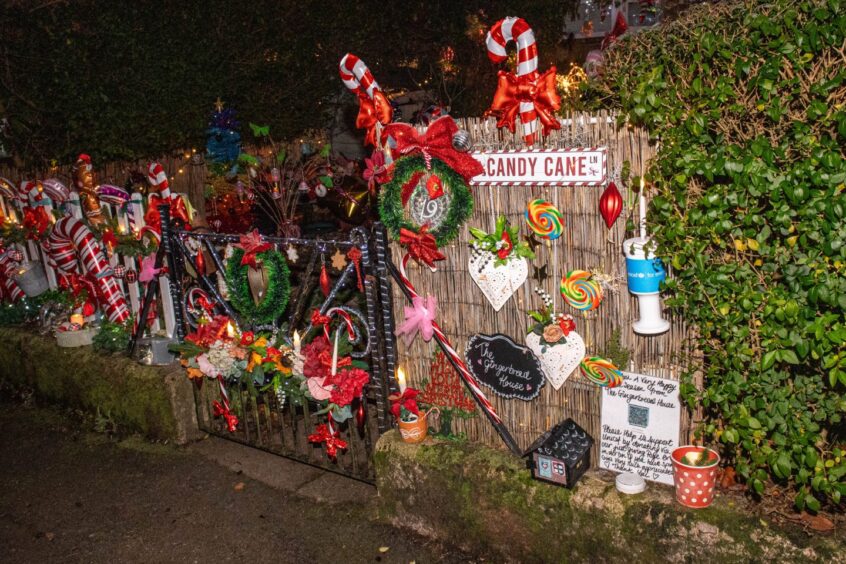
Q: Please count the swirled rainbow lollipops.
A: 3